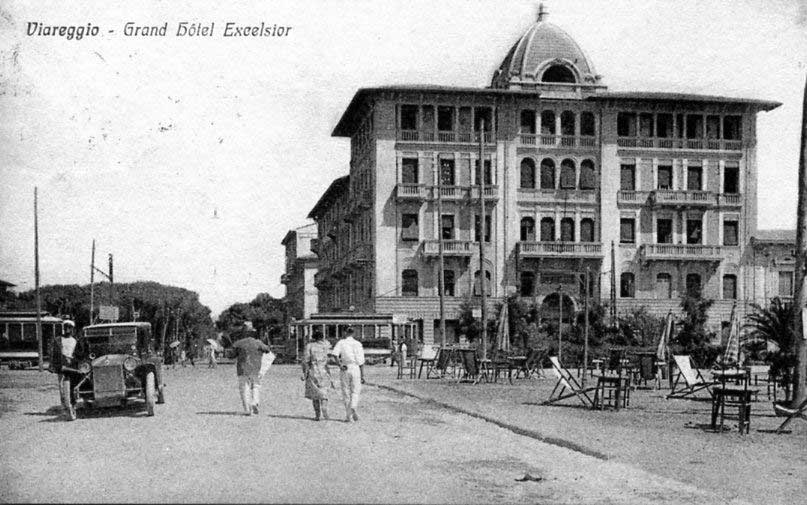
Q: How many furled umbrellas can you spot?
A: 3